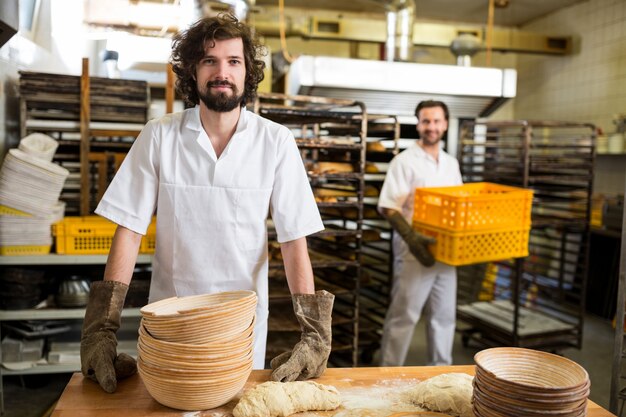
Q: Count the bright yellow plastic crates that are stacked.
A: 2